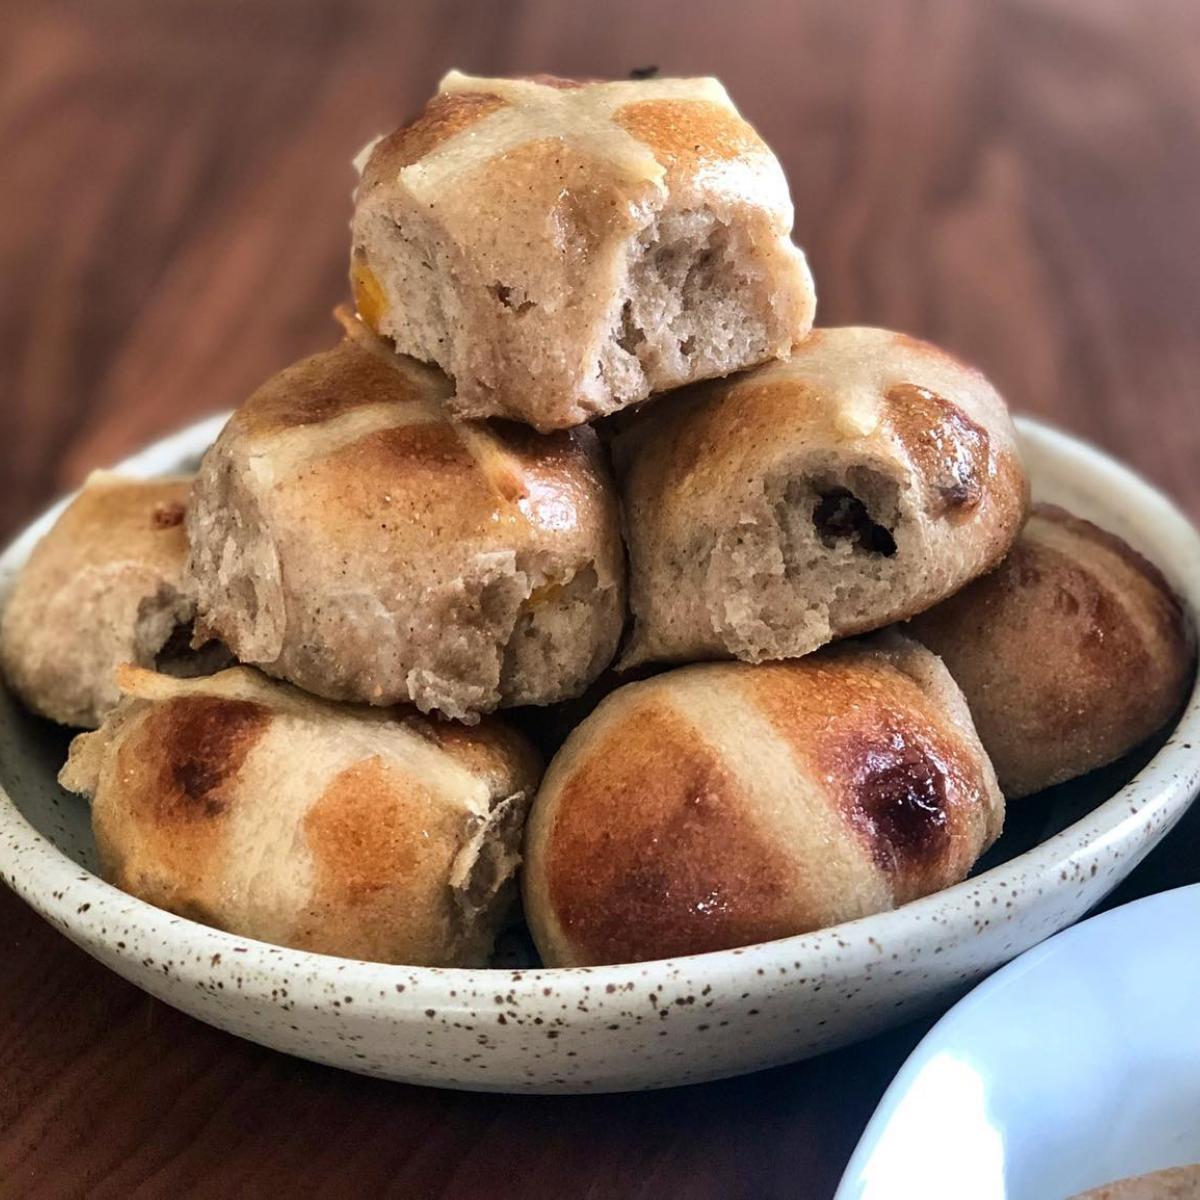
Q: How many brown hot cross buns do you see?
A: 7